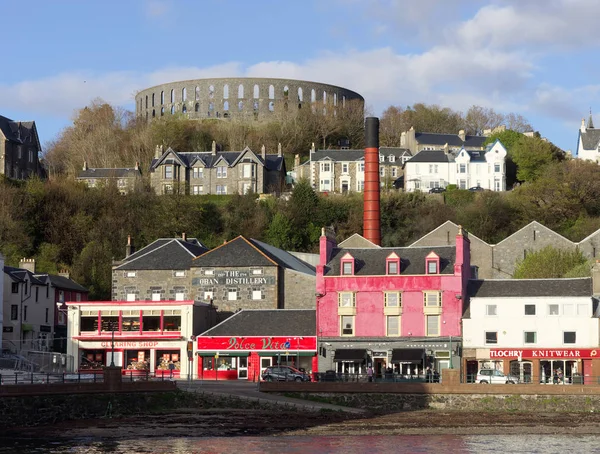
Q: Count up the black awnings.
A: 2